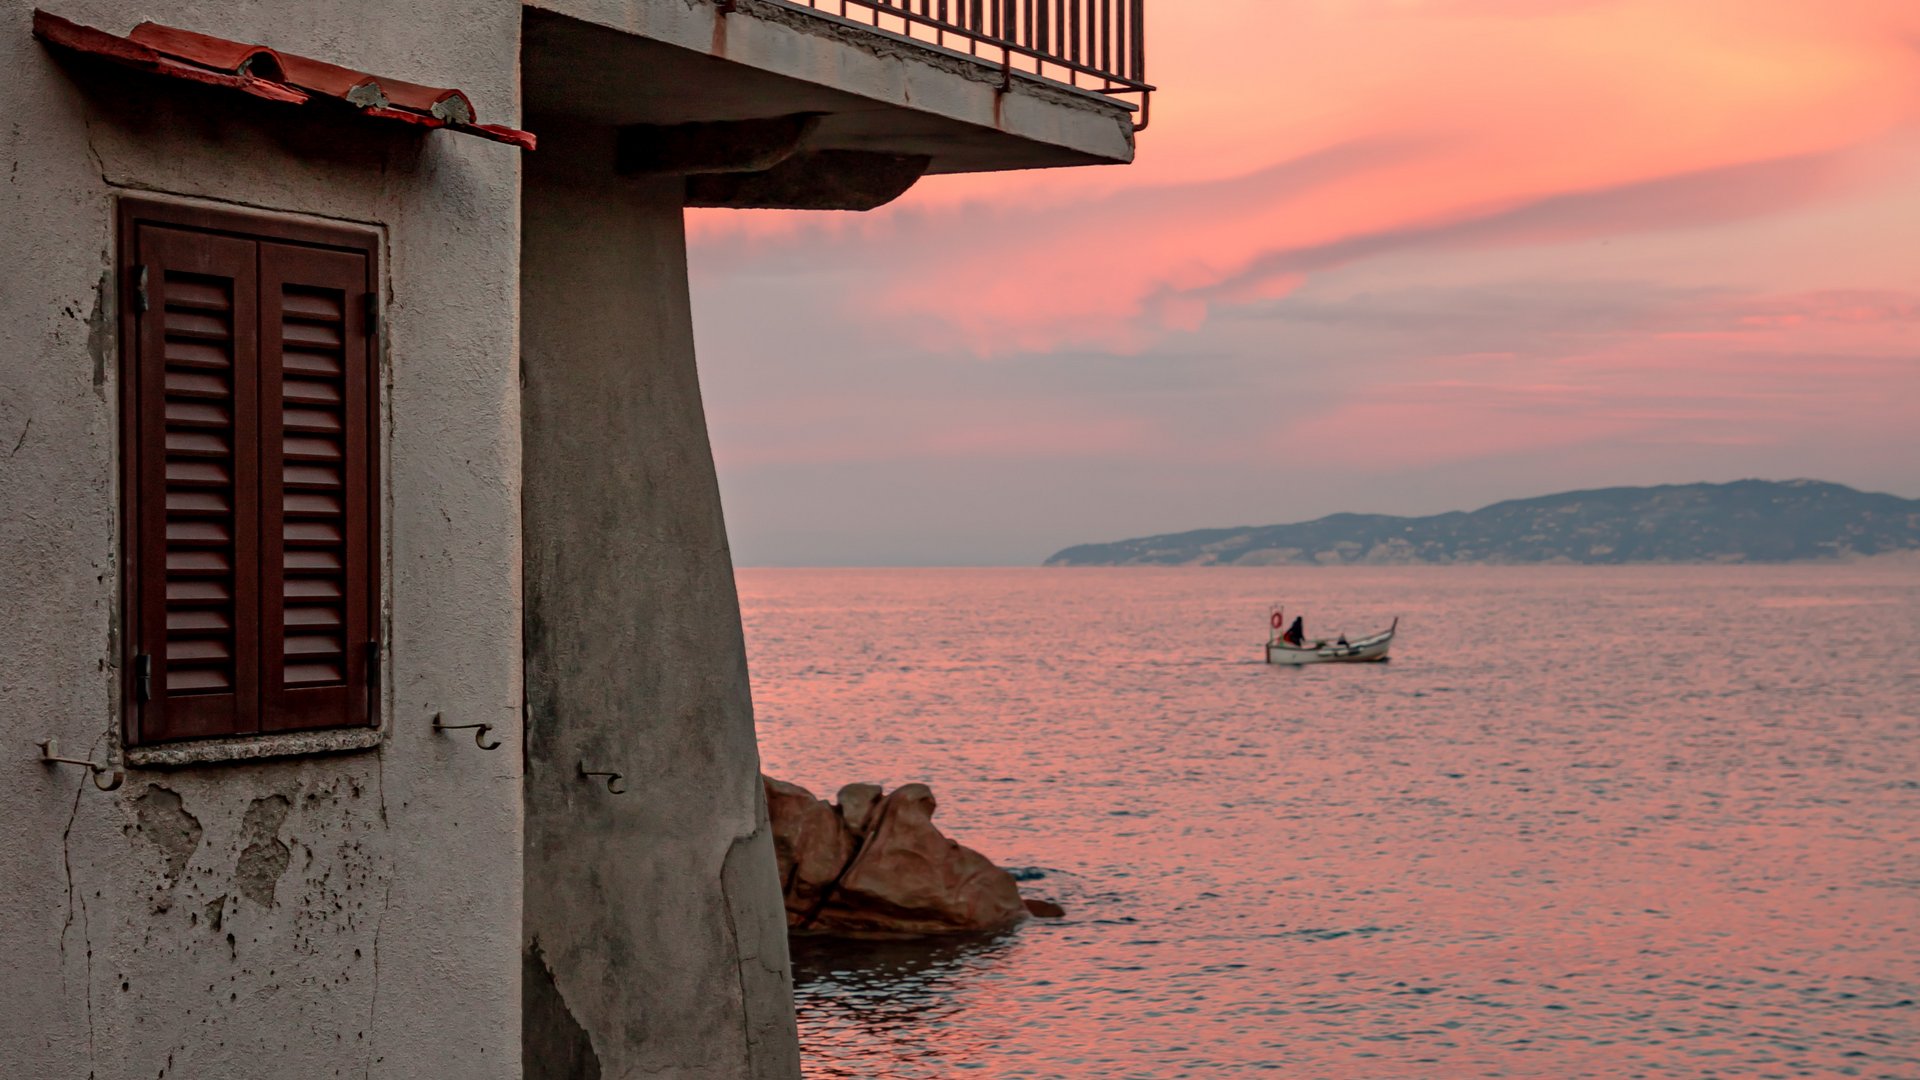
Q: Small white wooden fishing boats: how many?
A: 1